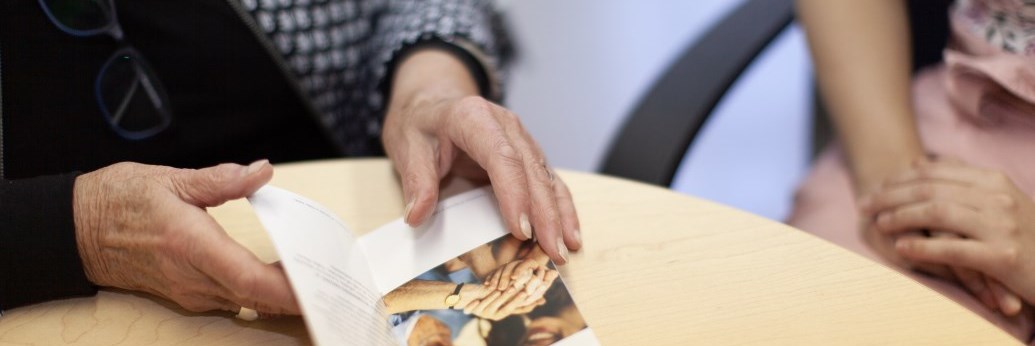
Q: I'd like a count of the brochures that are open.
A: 1